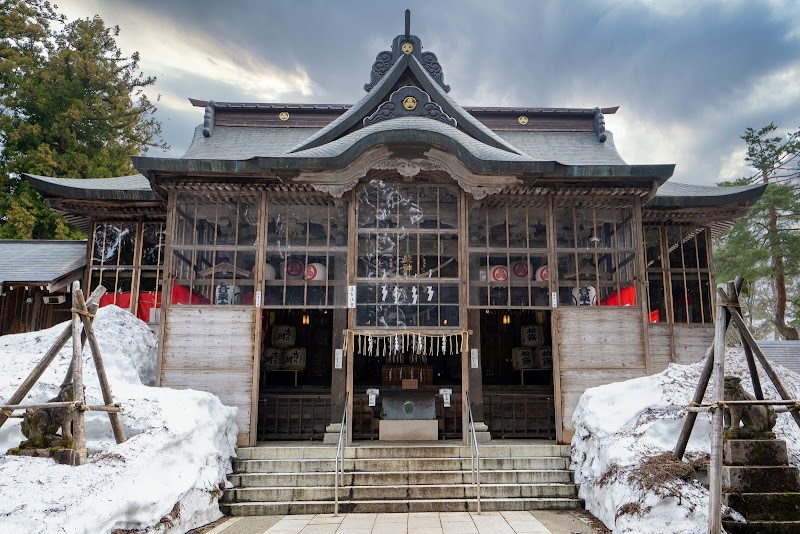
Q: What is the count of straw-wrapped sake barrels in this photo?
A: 6